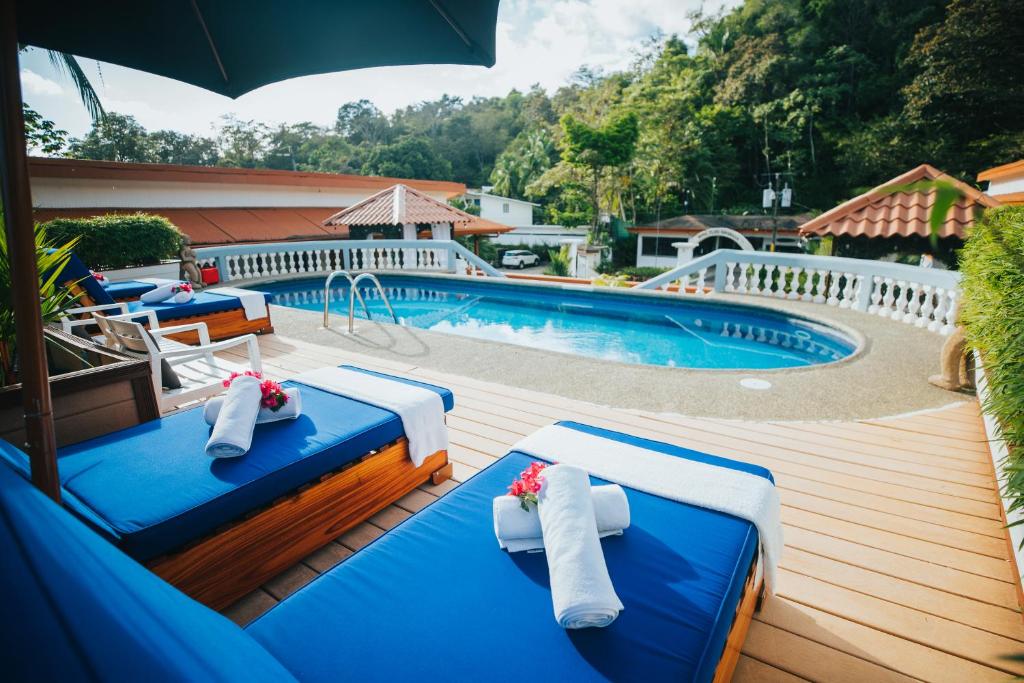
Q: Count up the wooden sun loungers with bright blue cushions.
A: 4